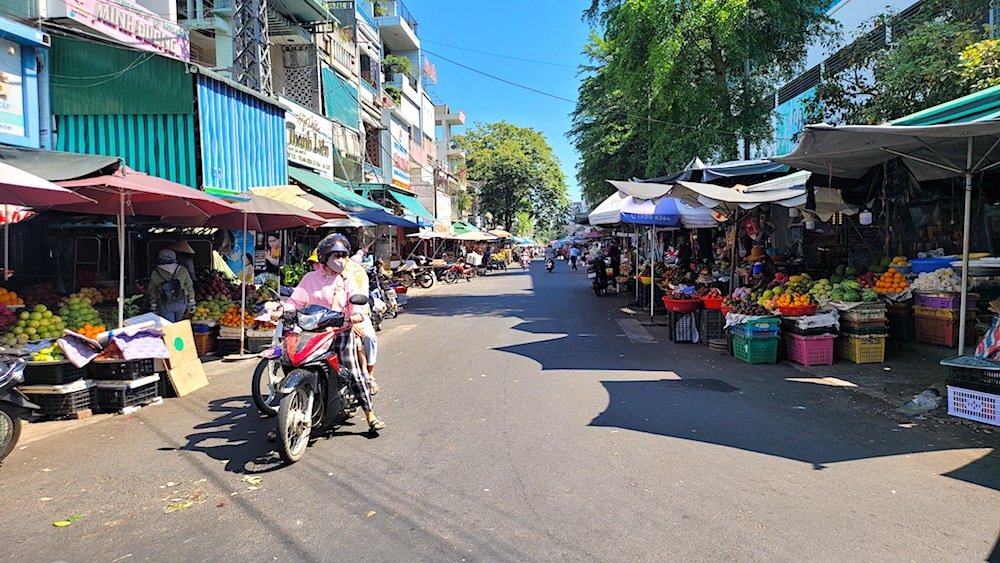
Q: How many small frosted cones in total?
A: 0